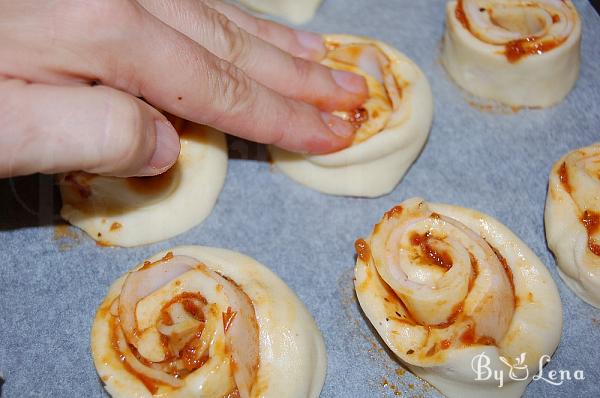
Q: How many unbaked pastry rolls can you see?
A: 7